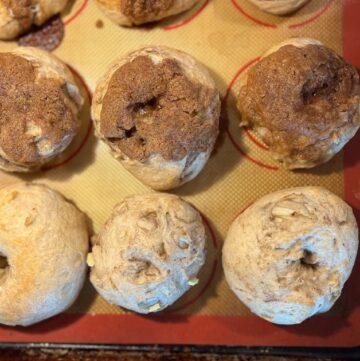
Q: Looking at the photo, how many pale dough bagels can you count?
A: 3